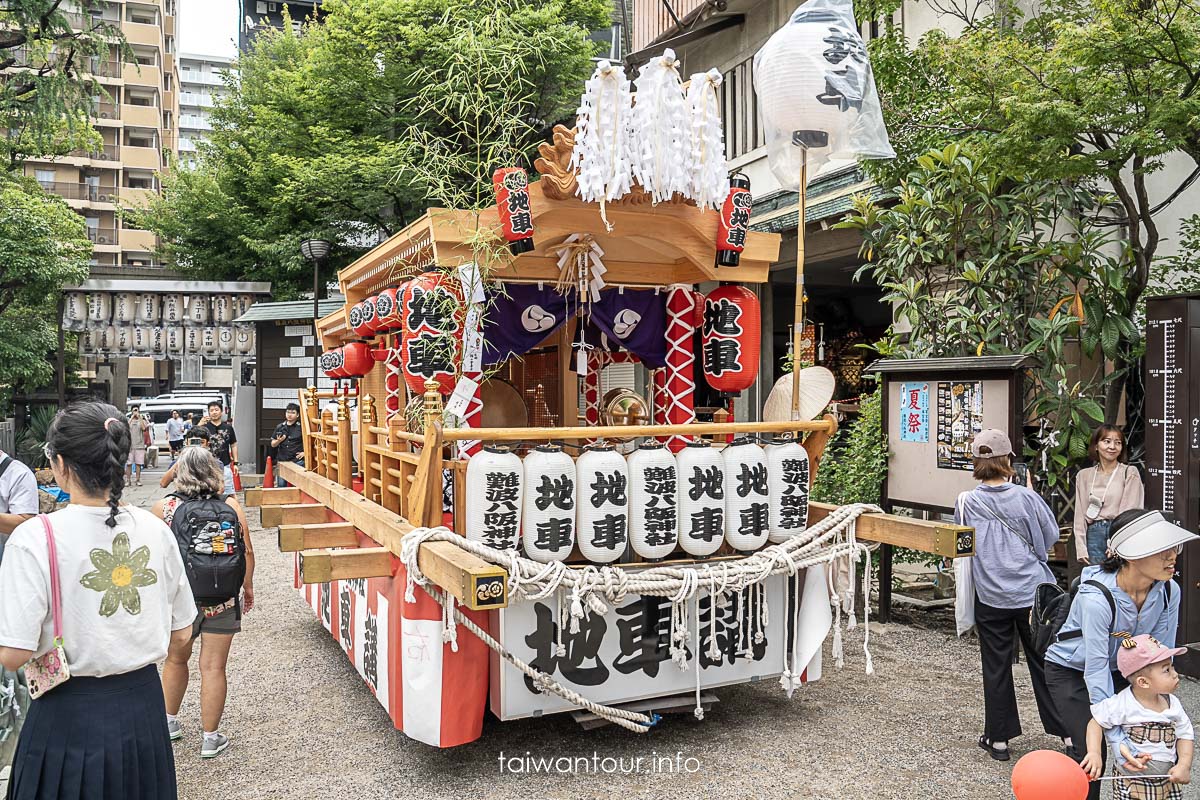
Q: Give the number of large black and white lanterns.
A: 8